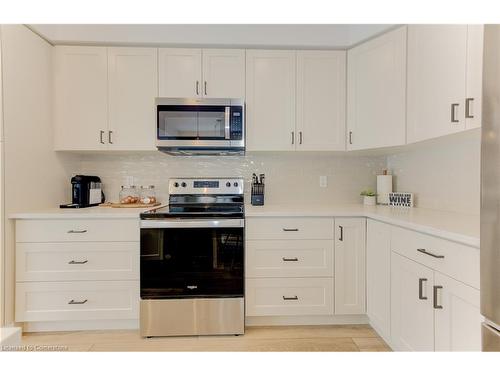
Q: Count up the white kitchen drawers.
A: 7